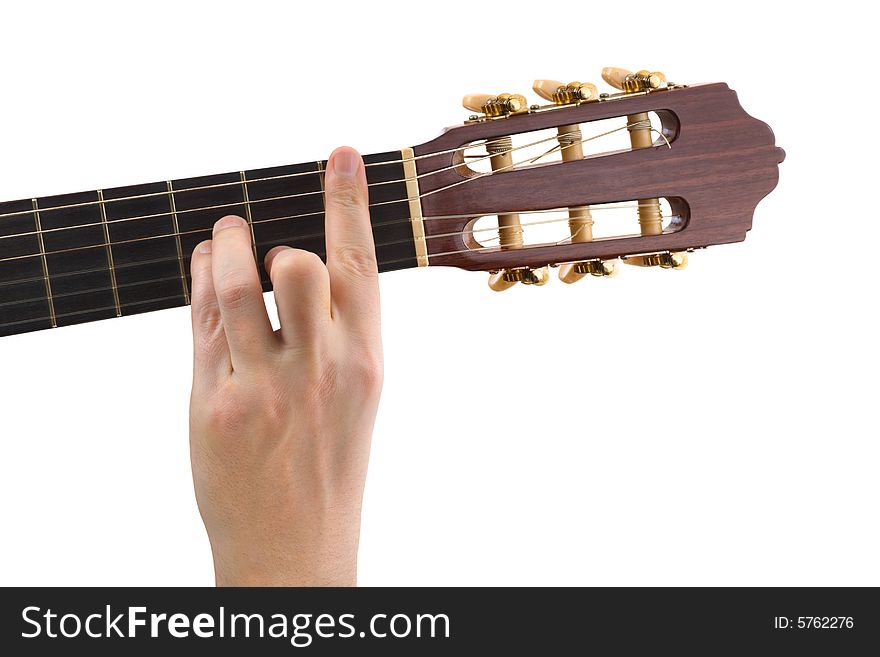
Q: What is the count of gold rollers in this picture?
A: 6